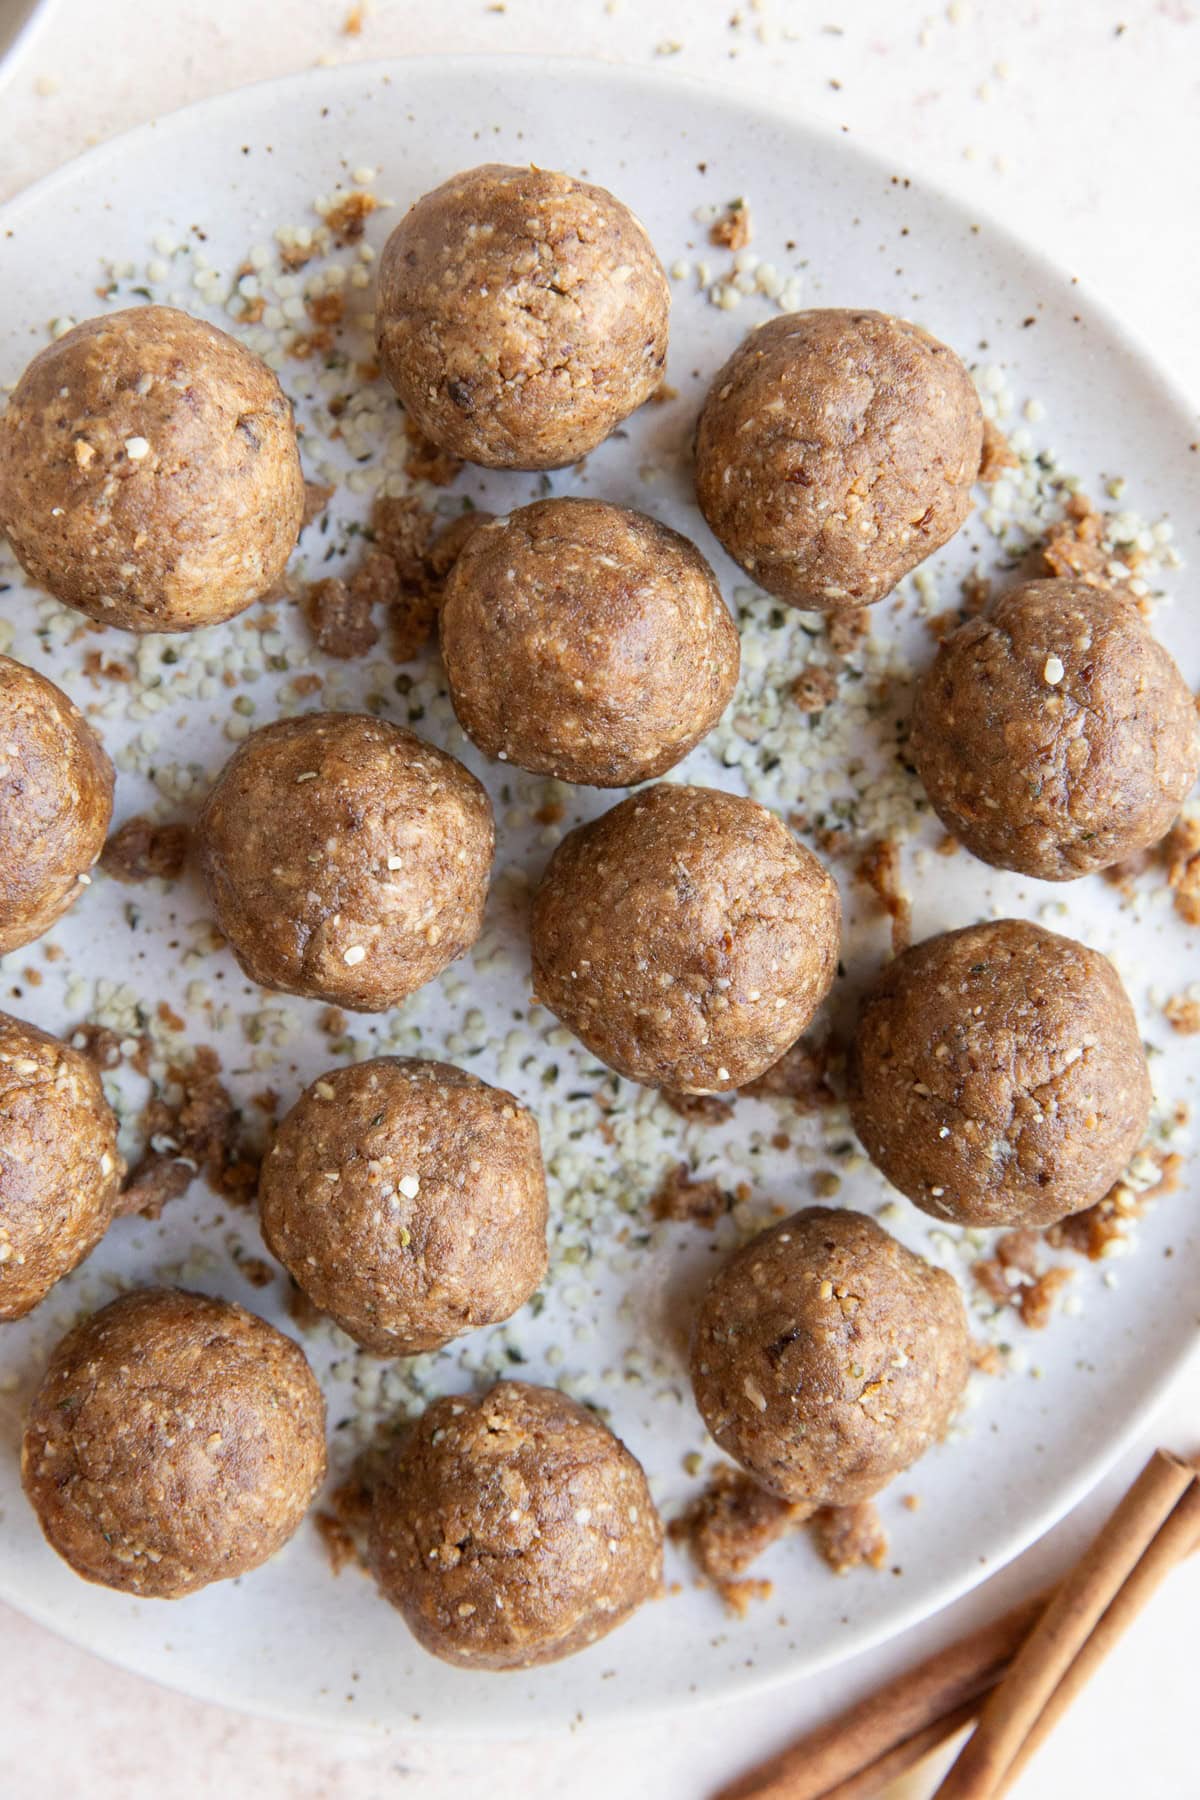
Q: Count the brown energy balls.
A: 14